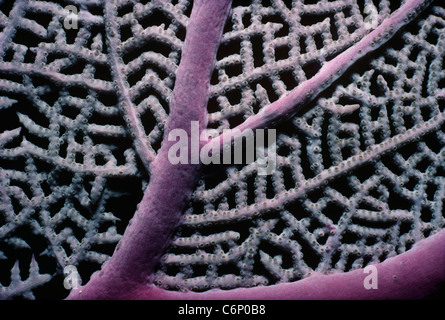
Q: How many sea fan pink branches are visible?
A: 3